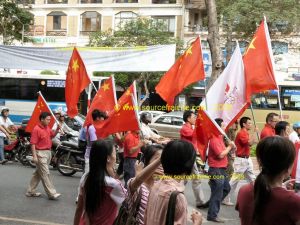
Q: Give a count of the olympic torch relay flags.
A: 1